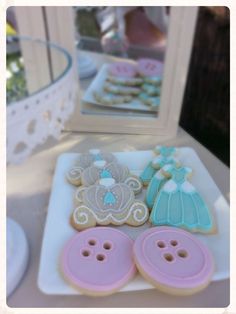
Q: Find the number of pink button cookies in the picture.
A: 2